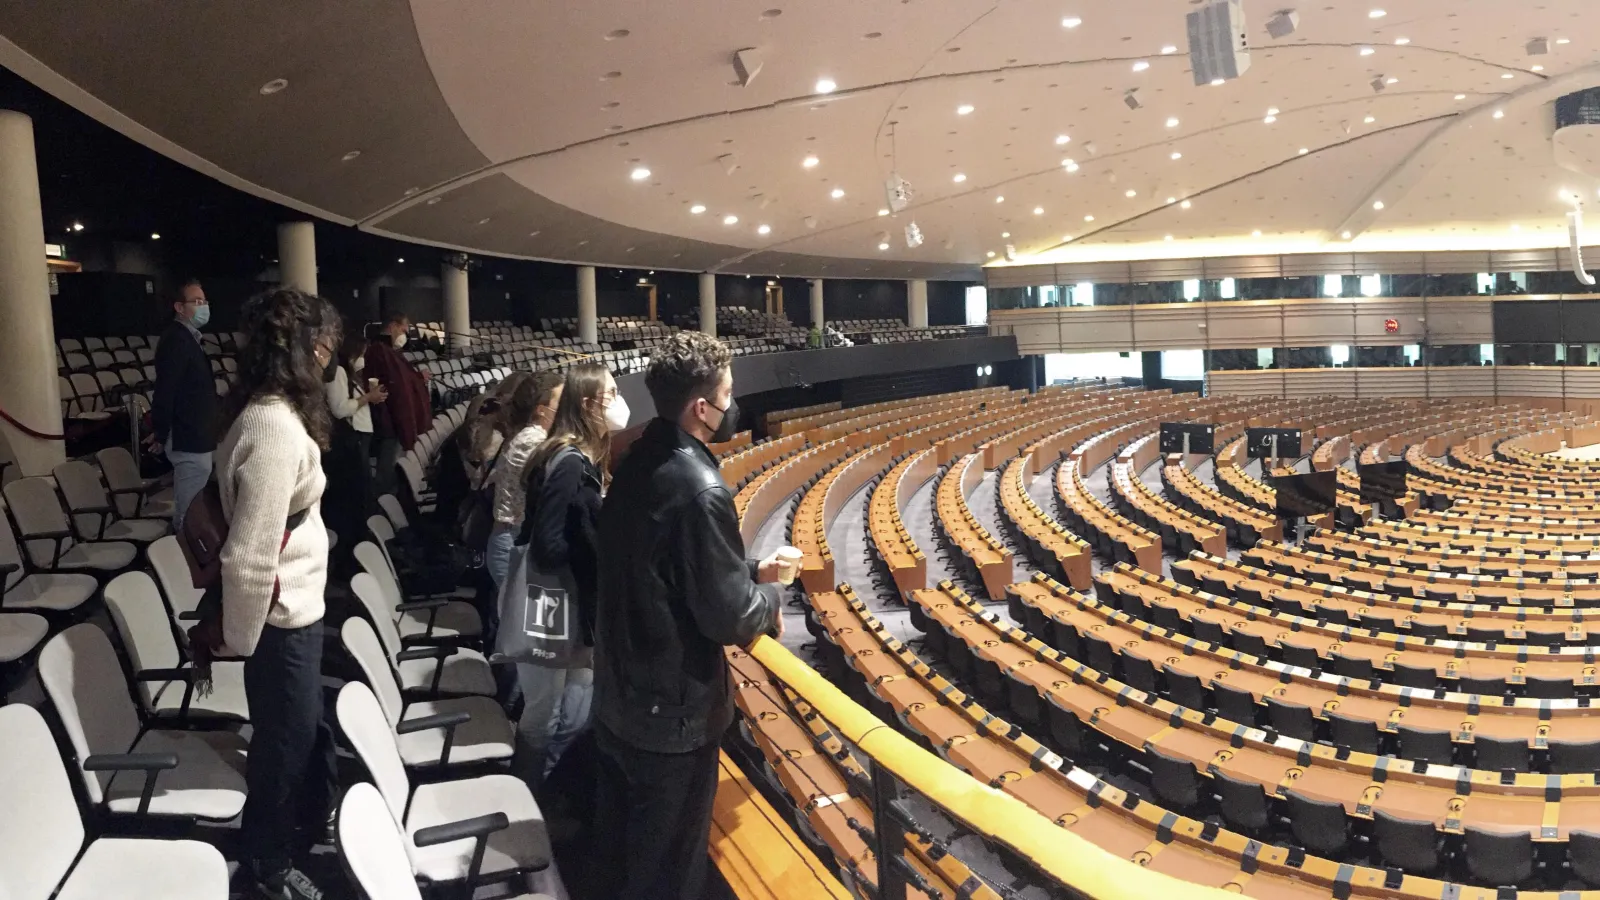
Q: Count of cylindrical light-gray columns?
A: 7